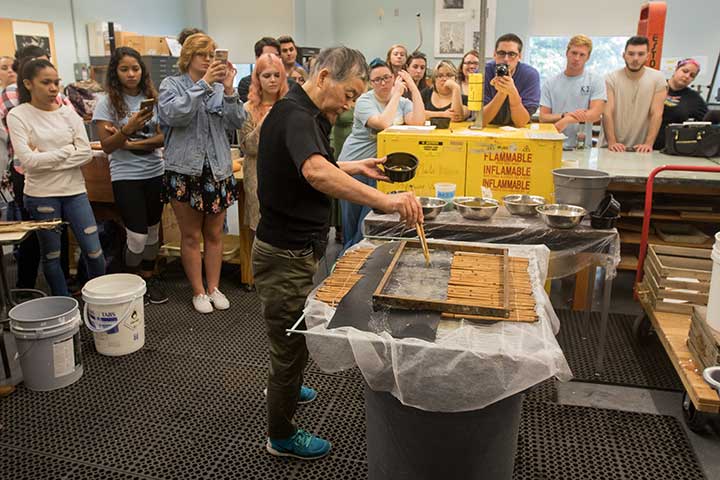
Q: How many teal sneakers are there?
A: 2